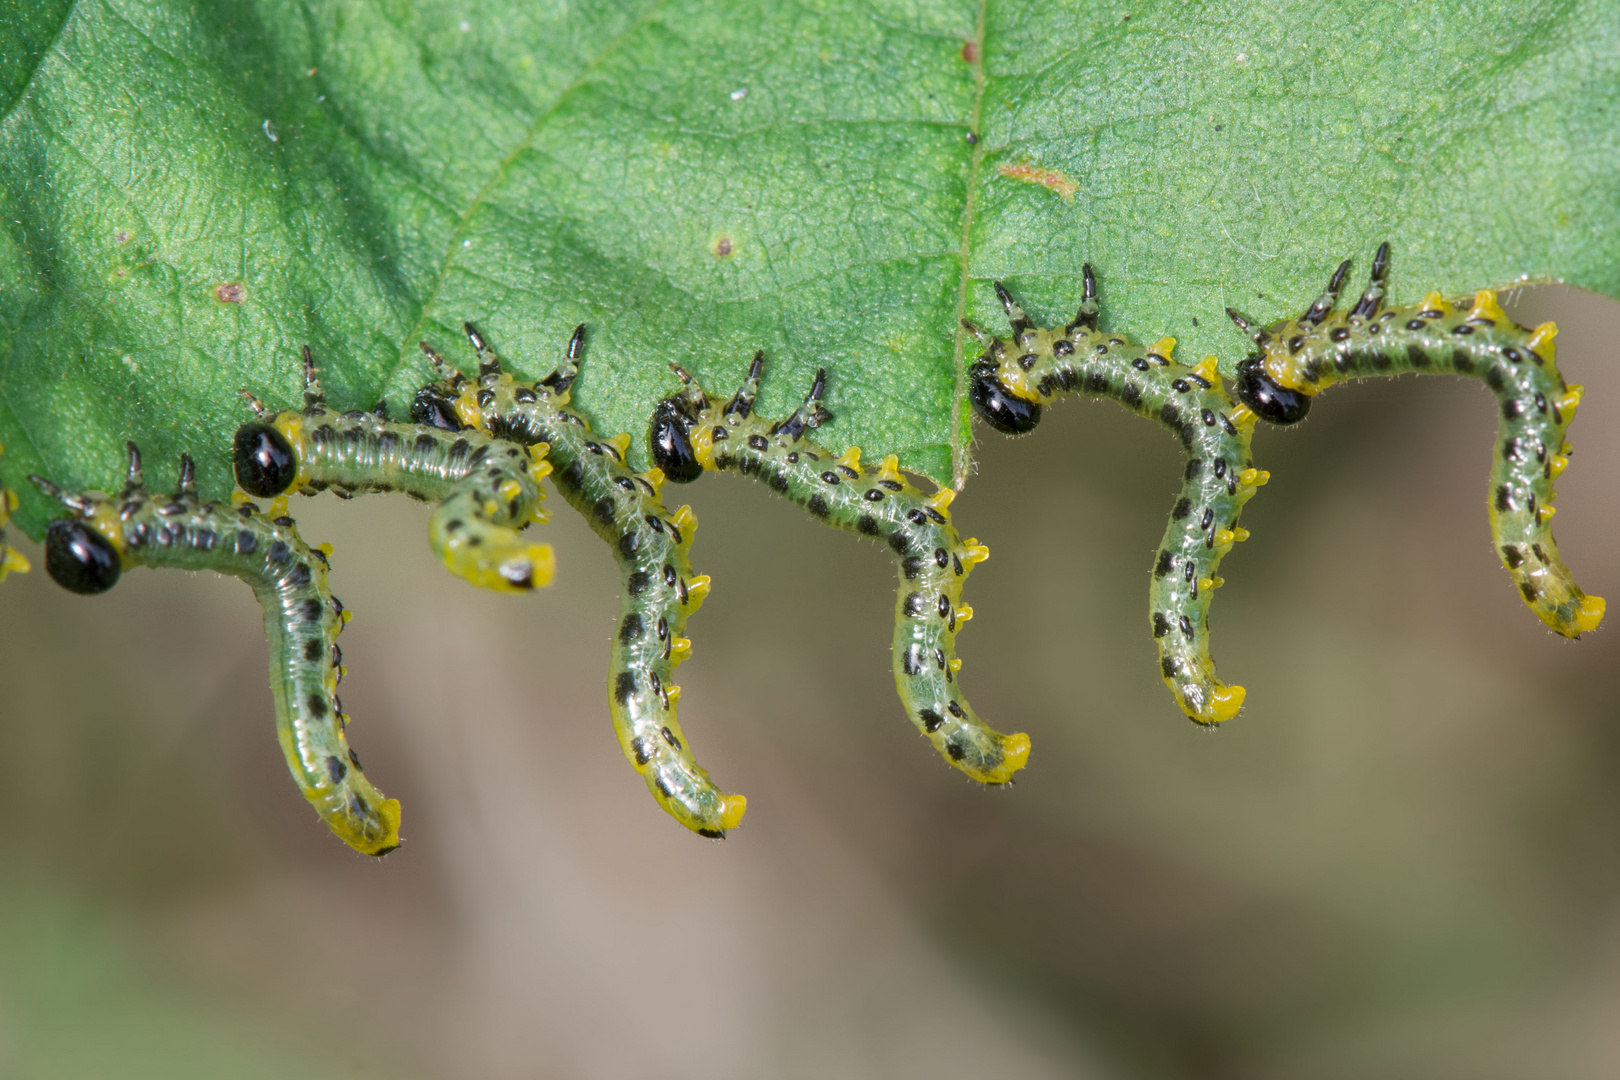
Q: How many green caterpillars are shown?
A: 6